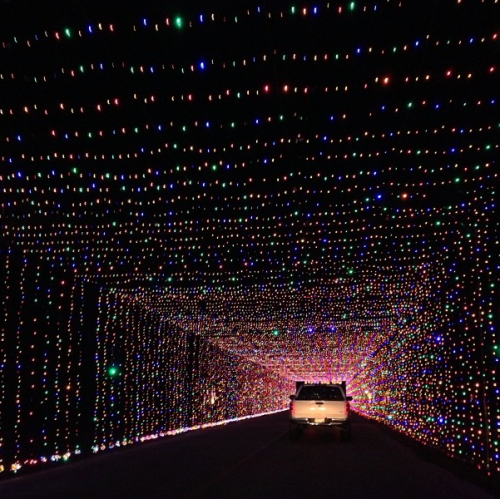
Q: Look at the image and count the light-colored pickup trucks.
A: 1